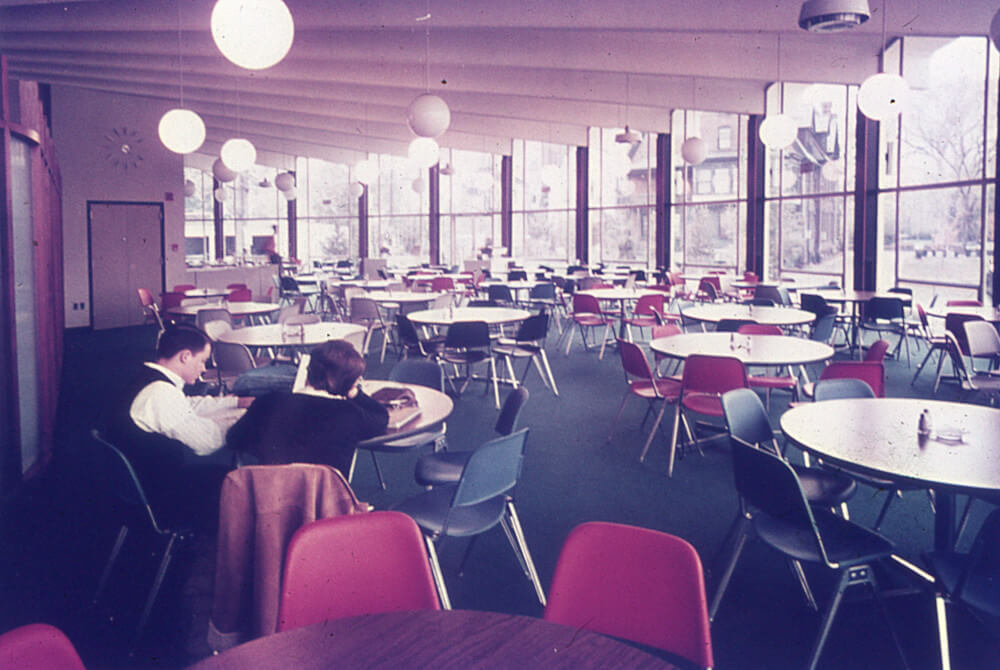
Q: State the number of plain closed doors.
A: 2